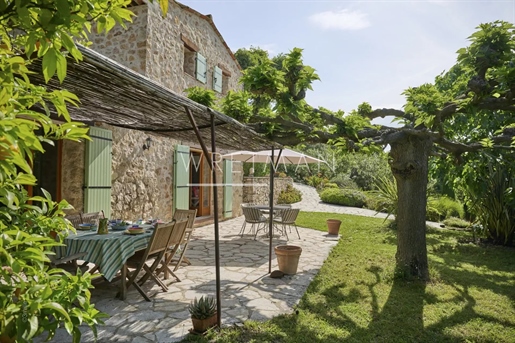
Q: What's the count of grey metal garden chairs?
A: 4